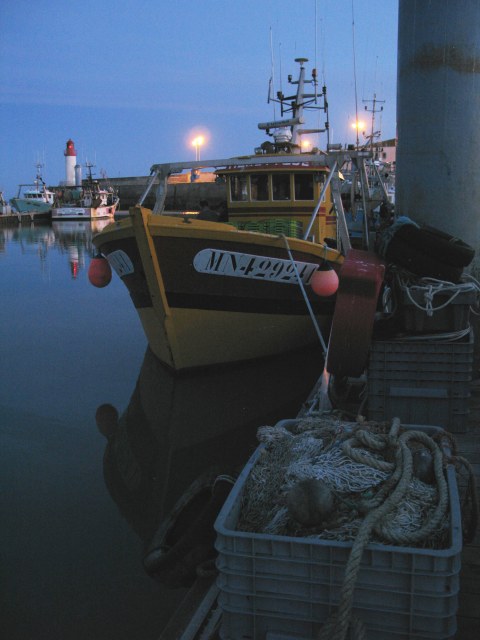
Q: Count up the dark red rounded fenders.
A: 2